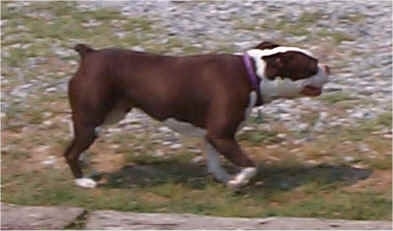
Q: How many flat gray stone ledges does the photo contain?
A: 2